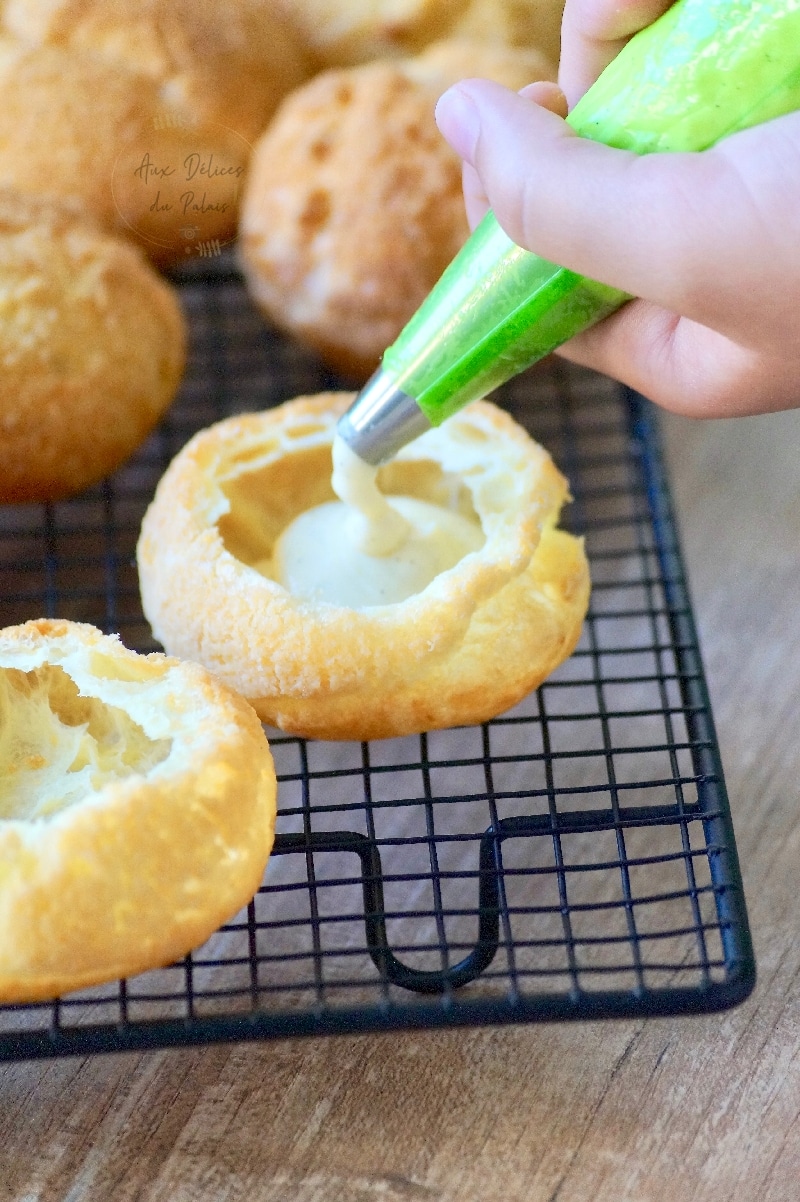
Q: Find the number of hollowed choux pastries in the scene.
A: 2